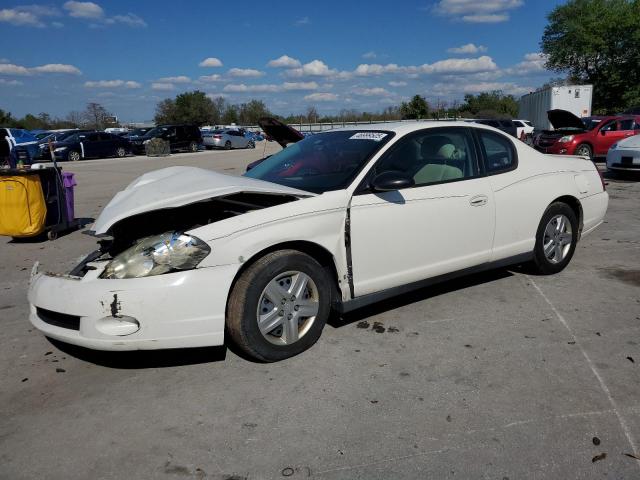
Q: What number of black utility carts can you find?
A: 1